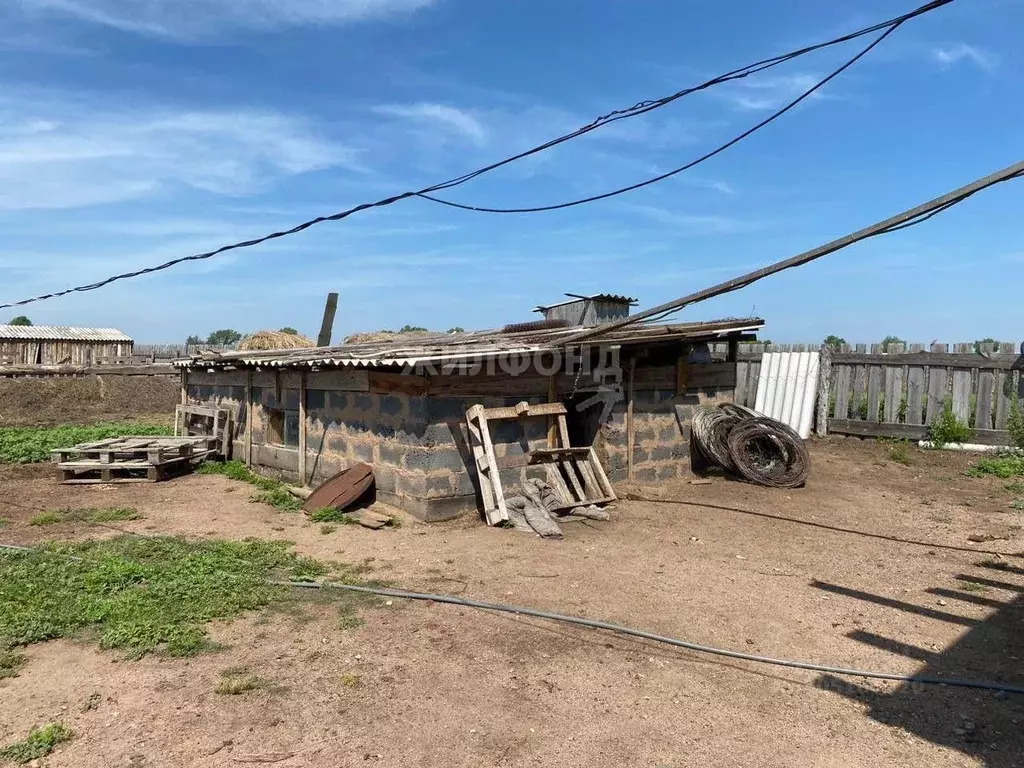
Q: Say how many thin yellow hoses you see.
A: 0